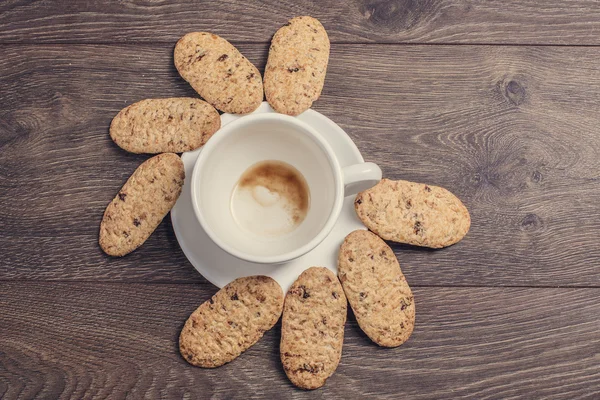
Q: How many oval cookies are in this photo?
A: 8